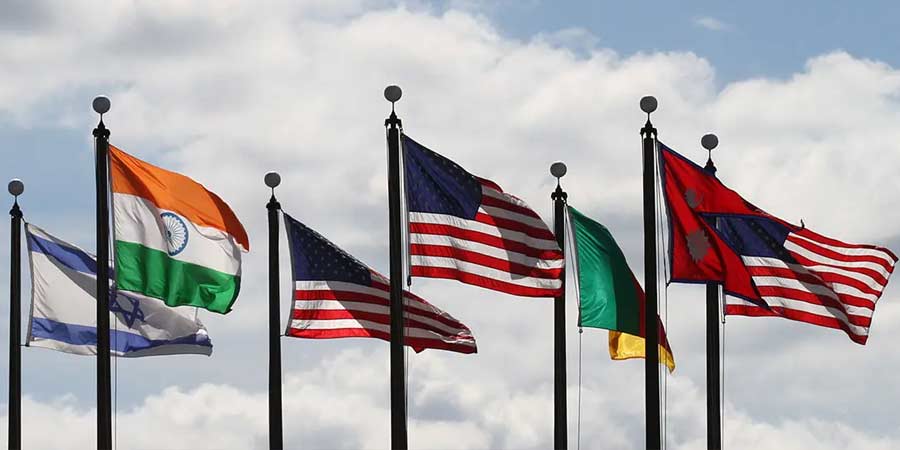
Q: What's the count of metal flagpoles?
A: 7